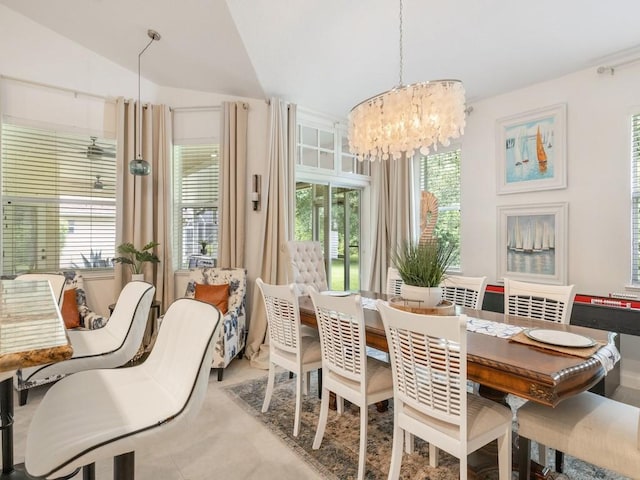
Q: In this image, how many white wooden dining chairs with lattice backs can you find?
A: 6